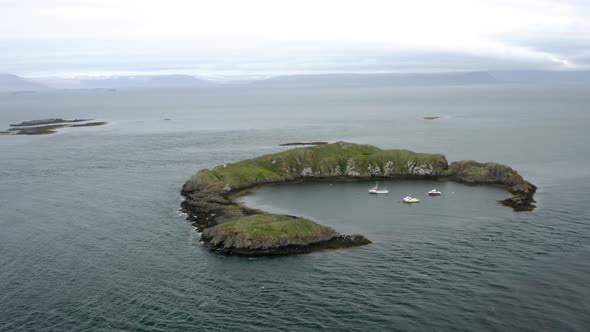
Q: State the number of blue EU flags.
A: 0